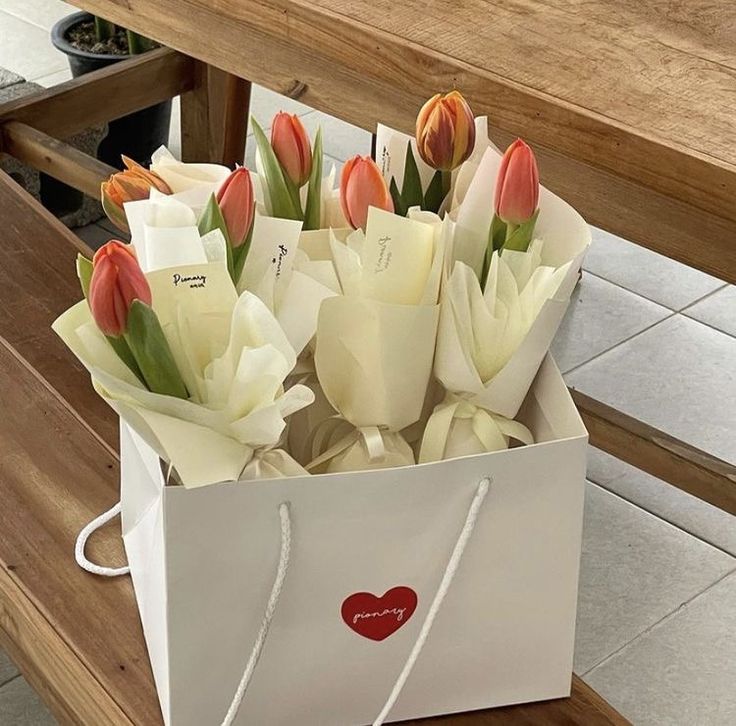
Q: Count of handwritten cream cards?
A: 4